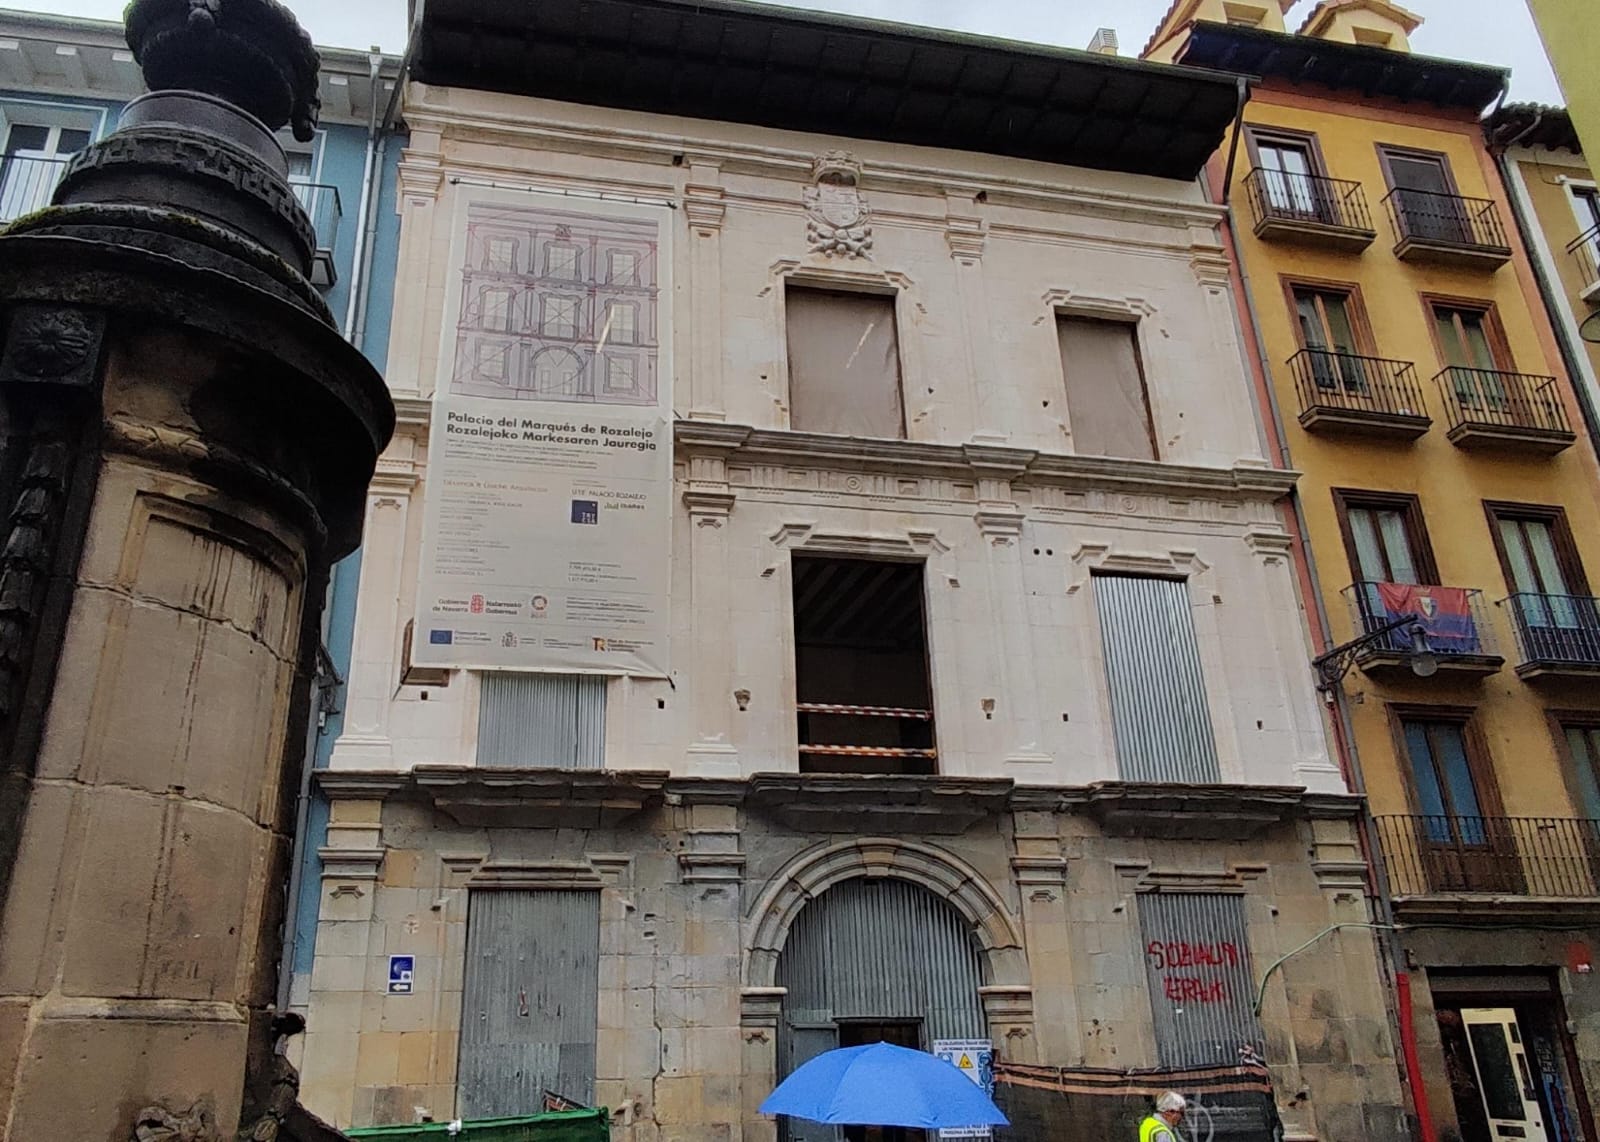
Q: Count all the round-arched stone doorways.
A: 1